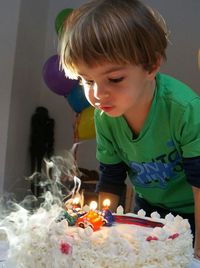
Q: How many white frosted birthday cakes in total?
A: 1